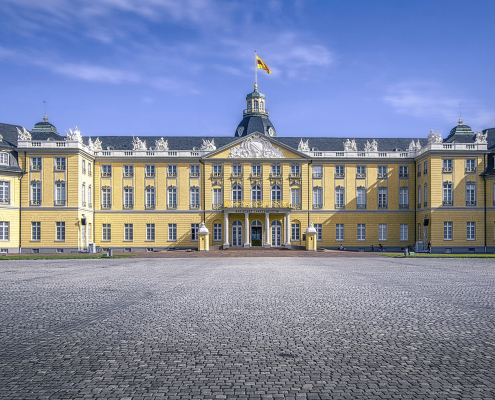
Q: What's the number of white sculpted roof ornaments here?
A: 12